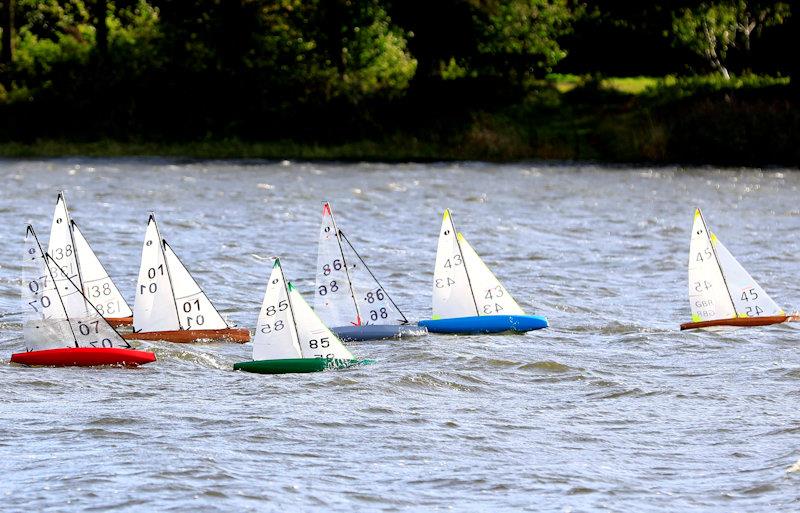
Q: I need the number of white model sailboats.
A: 7